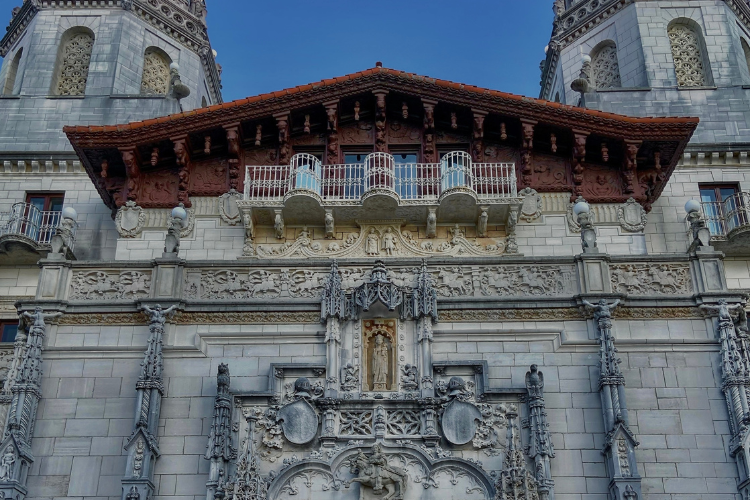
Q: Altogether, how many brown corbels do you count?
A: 11